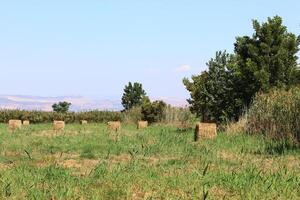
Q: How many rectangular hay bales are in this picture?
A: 7